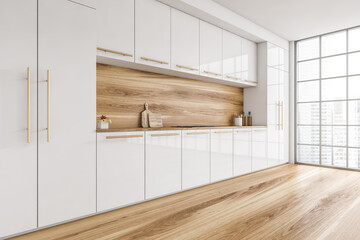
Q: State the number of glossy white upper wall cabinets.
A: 6